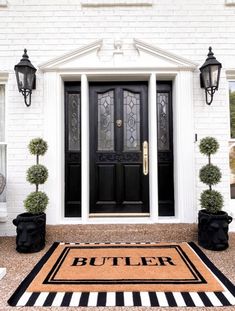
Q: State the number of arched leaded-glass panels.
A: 2